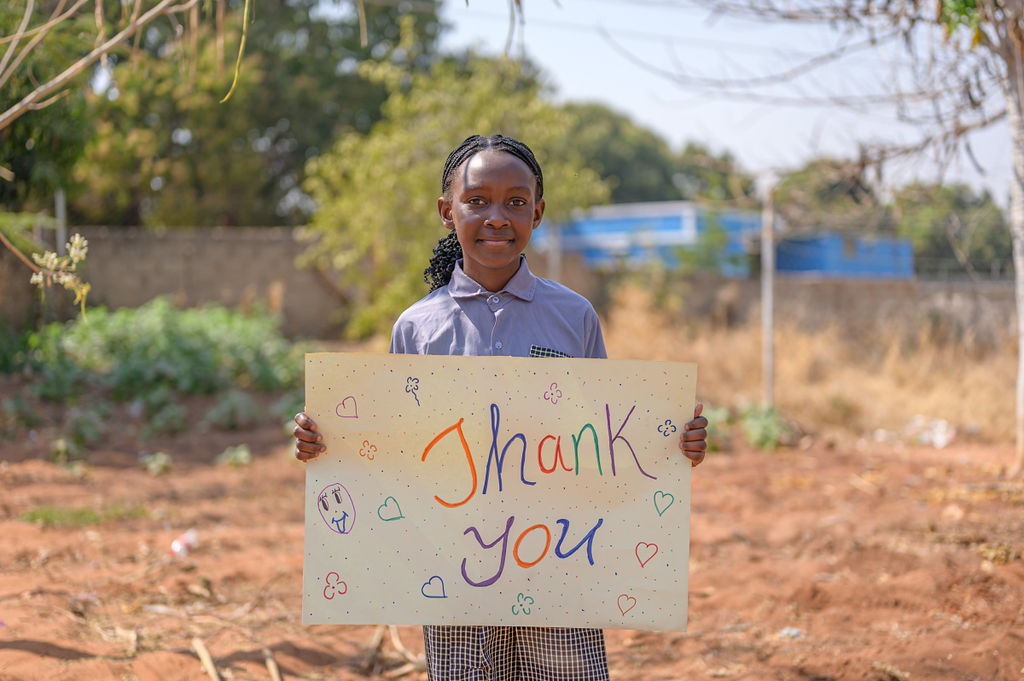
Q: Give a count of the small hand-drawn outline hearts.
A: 6